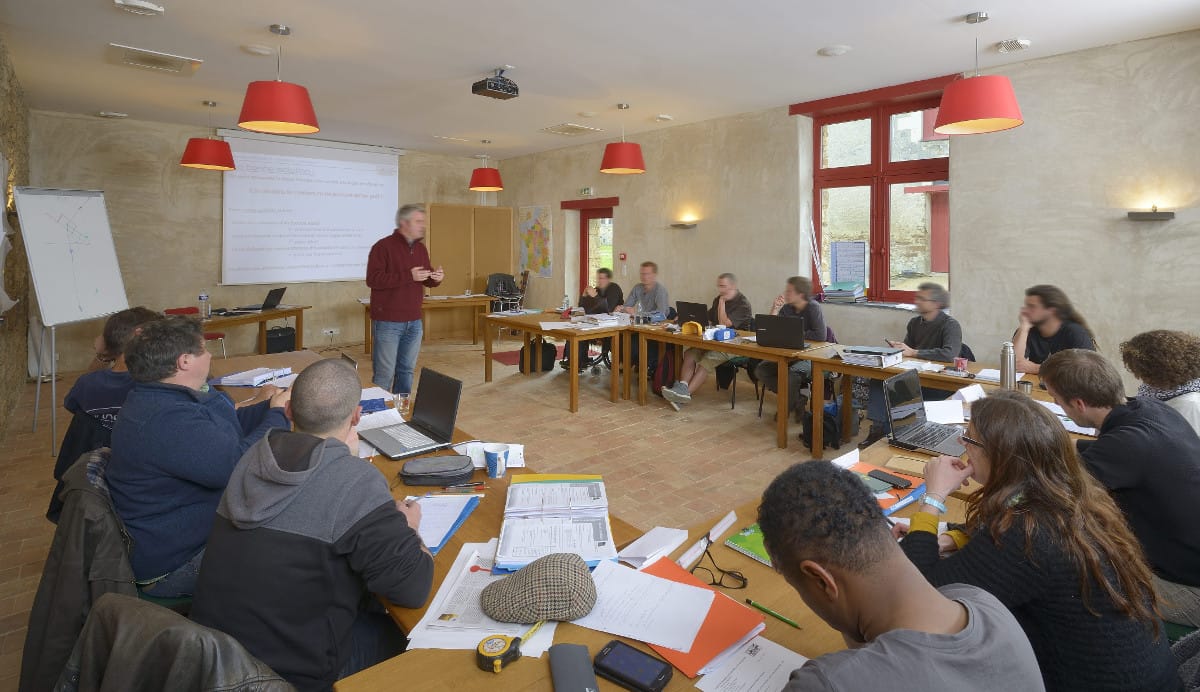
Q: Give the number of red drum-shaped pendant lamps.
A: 5